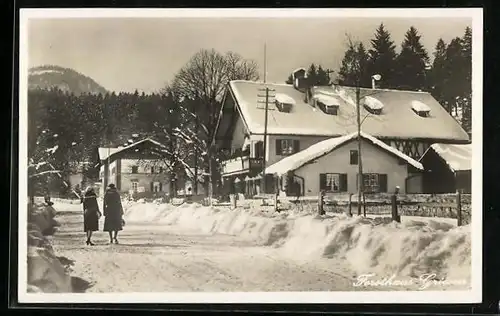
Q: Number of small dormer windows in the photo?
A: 4